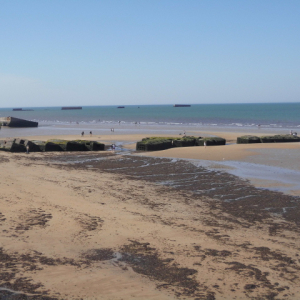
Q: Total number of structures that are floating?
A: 4